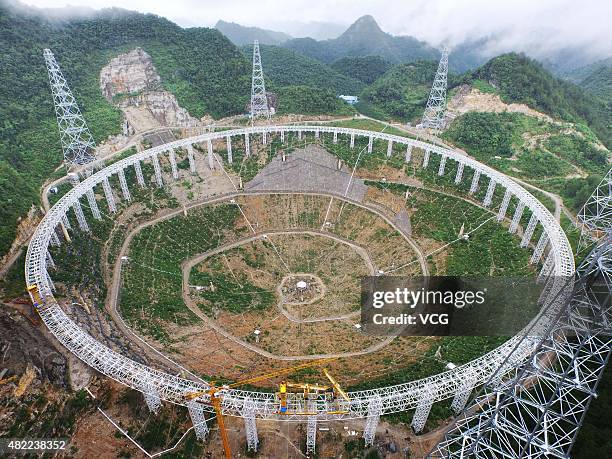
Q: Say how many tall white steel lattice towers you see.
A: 5